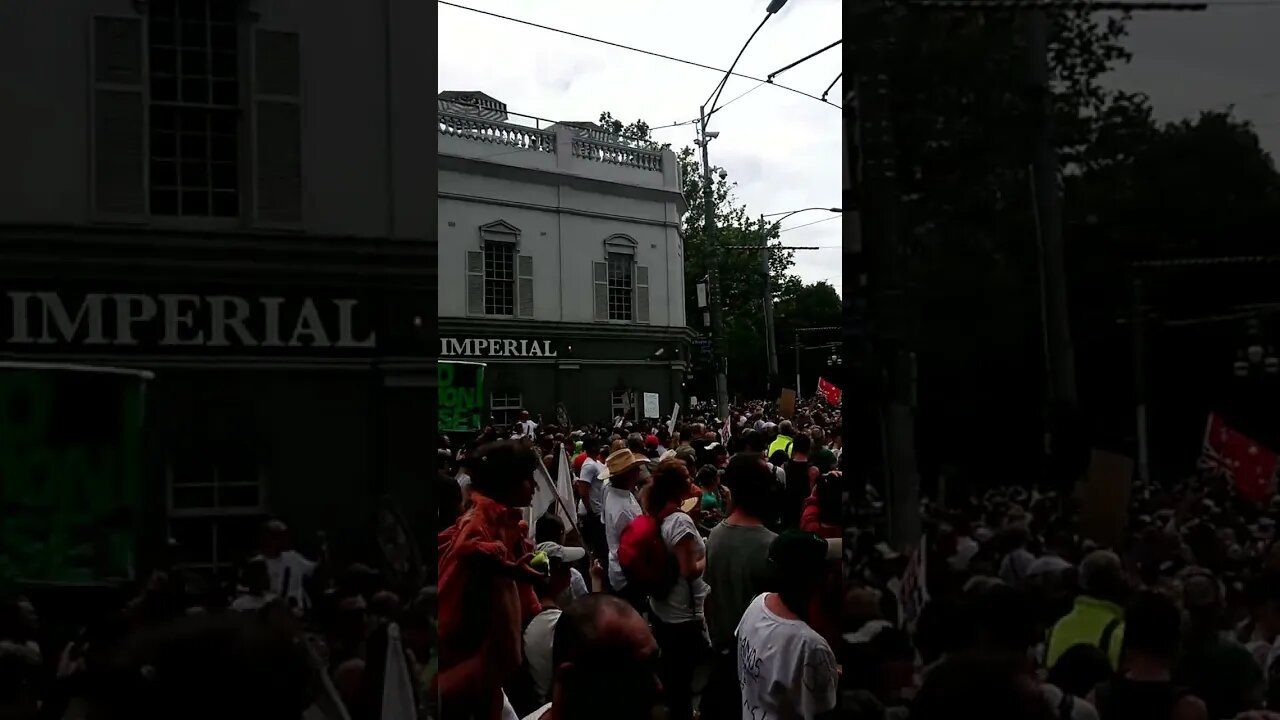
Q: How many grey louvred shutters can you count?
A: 4